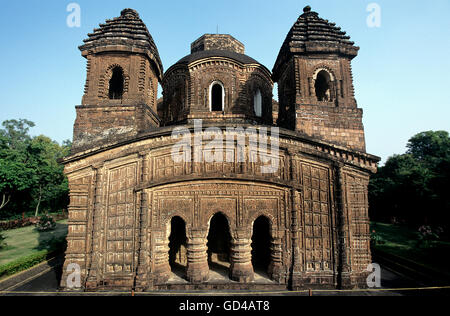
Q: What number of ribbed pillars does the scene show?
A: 4